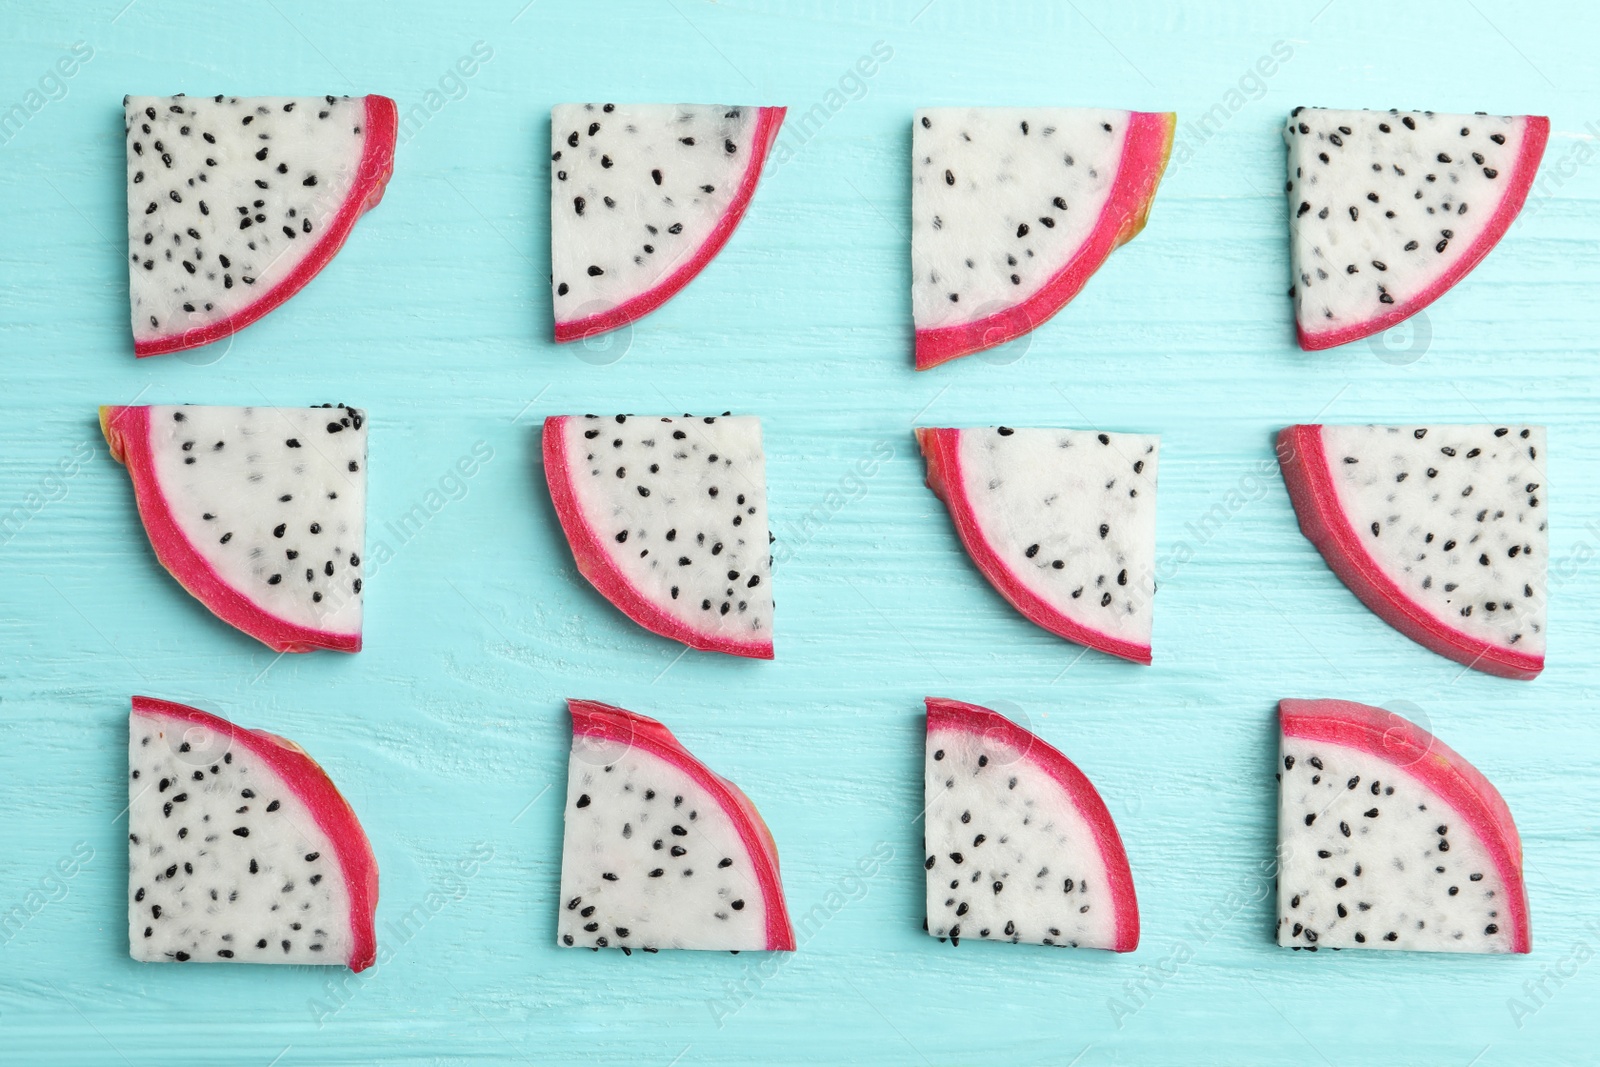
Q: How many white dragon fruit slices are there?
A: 12